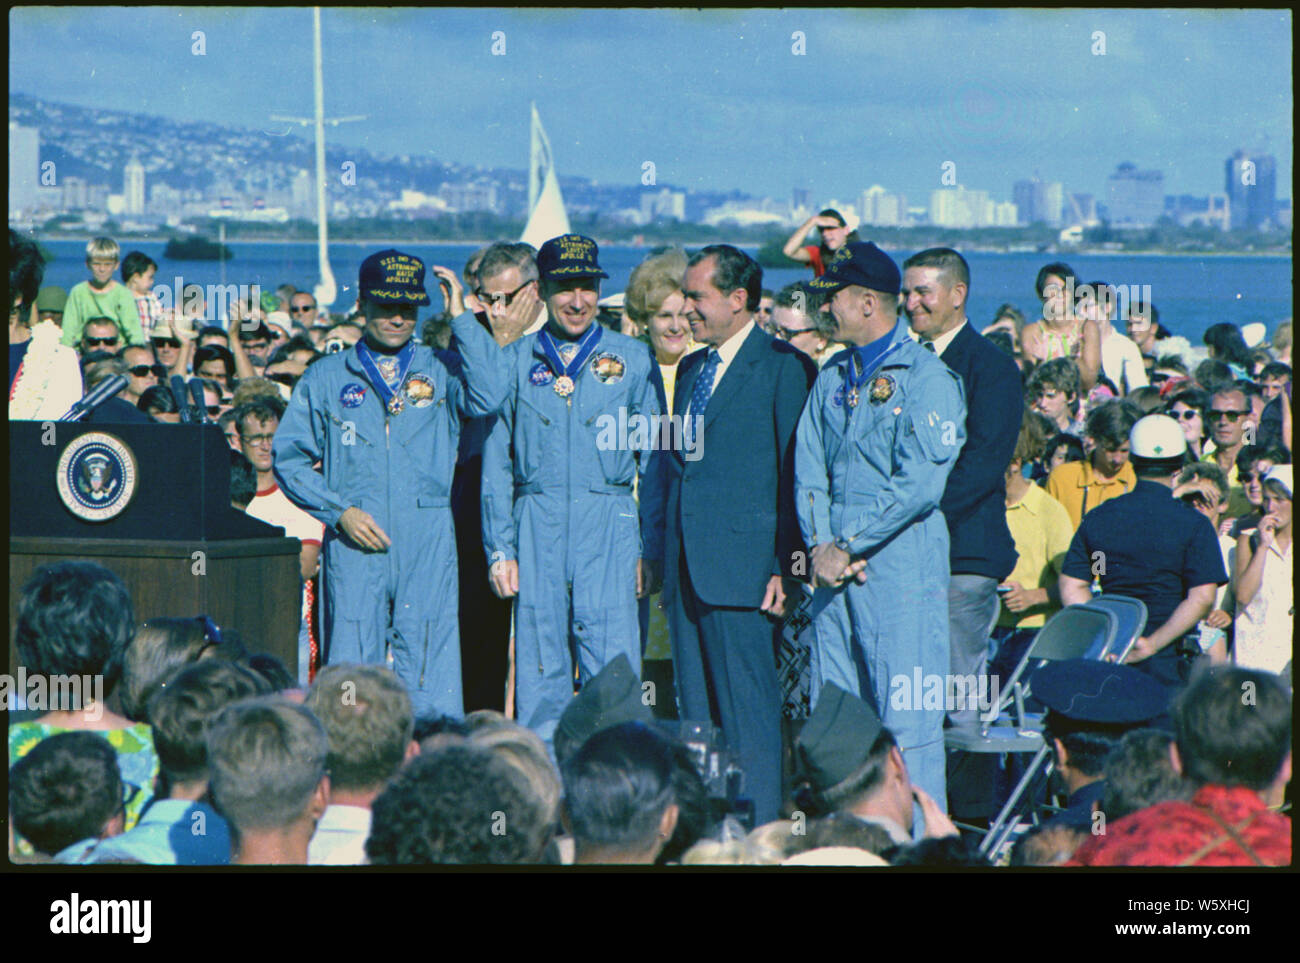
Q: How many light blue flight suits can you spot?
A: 3